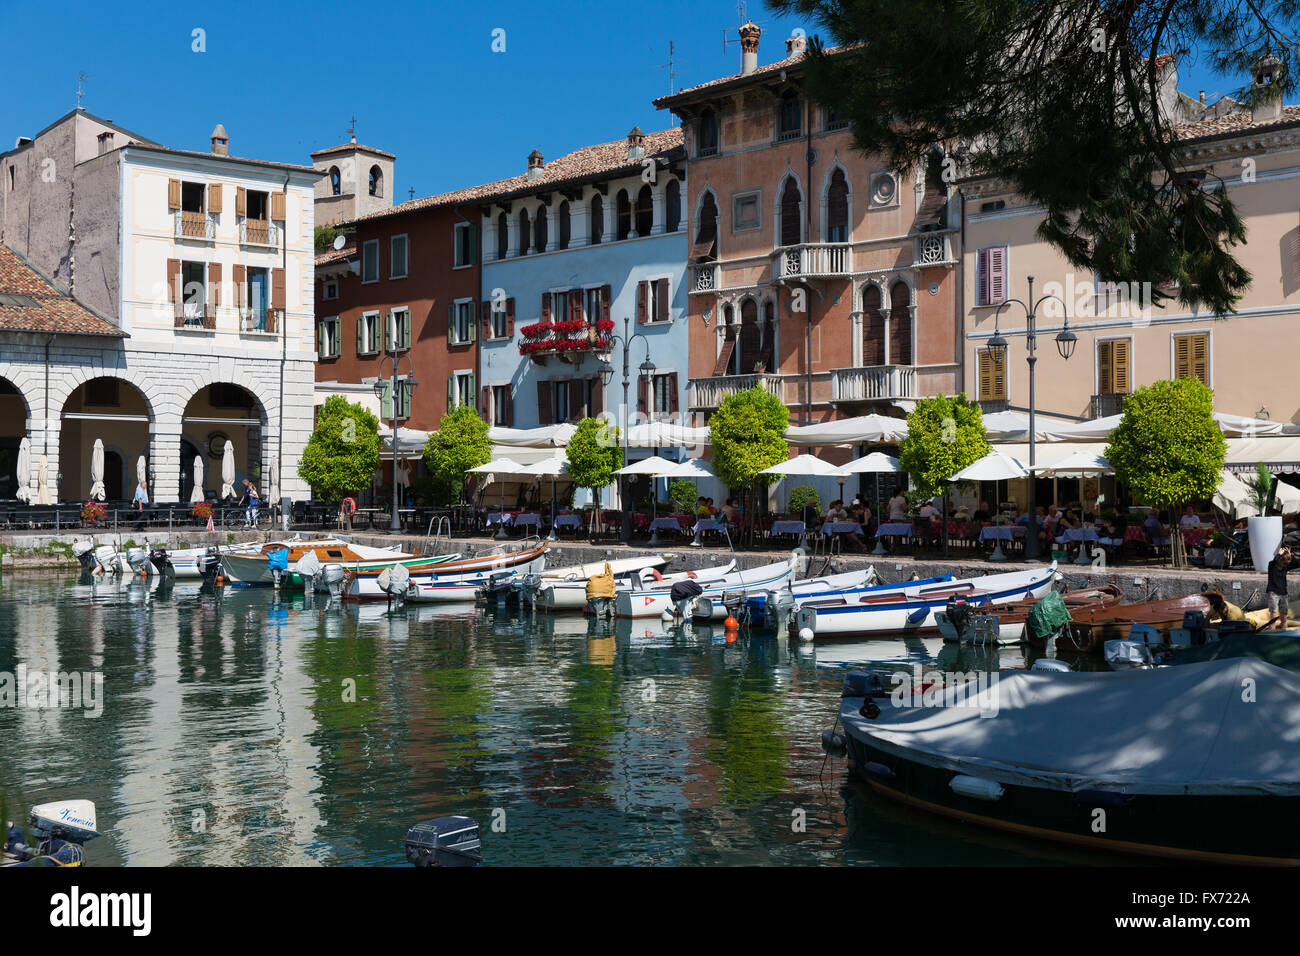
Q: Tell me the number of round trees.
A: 6